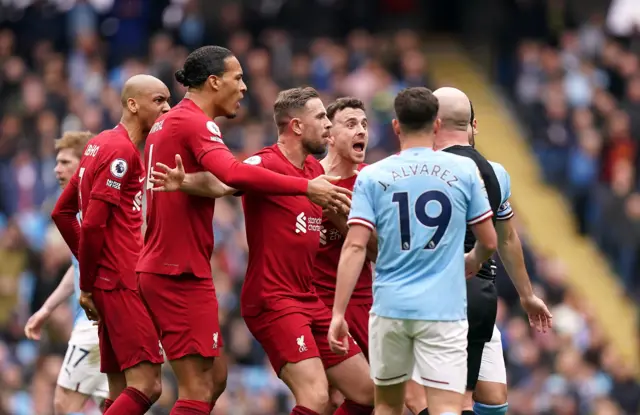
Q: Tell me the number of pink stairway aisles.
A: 0